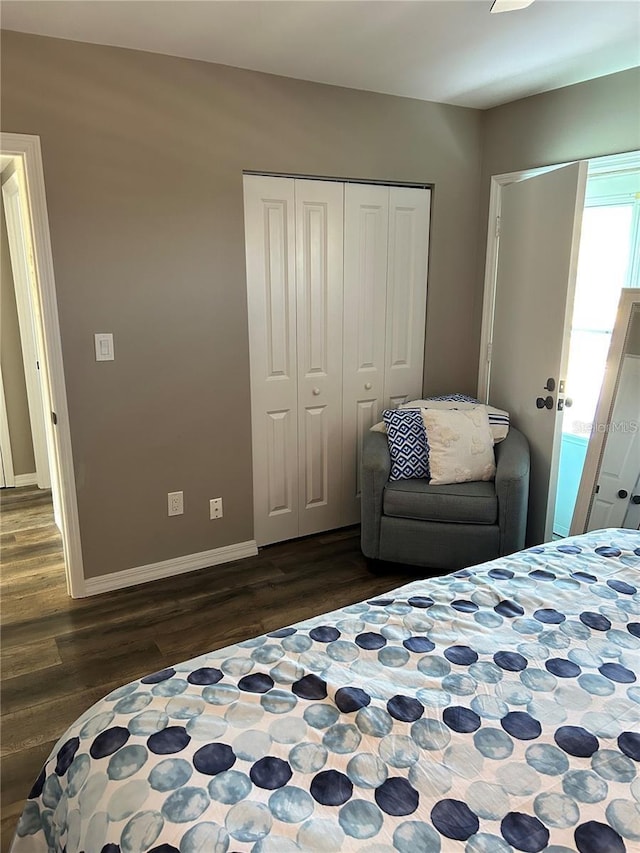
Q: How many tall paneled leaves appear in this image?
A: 4